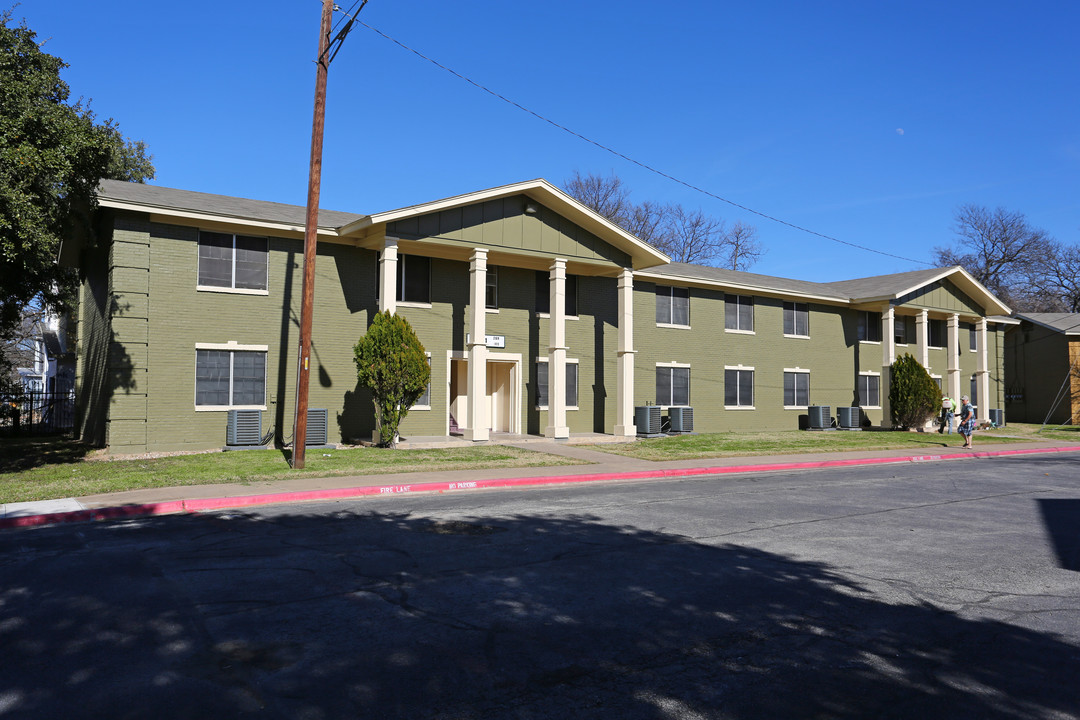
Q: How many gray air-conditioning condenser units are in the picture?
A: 7